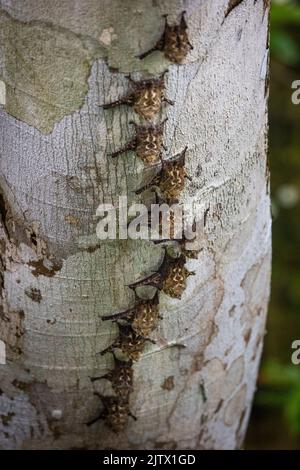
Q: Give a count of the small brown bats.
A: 11